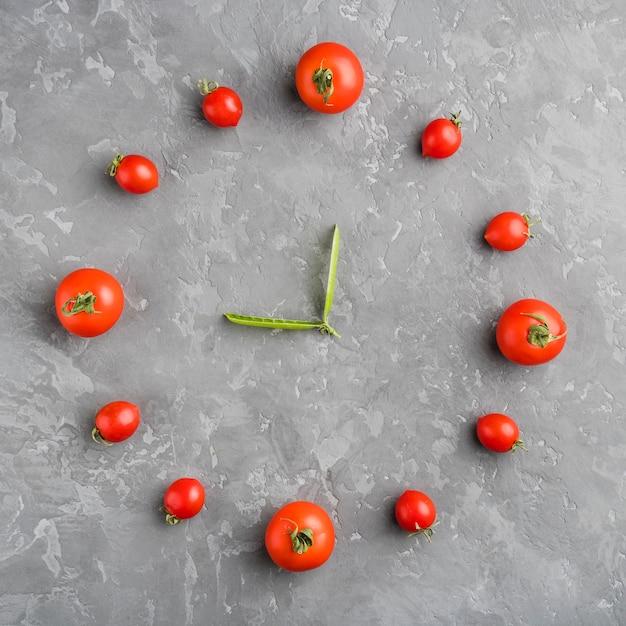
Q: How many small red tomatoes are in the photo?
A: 8